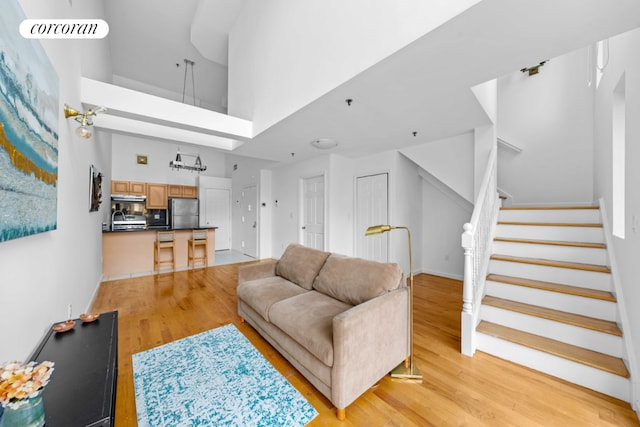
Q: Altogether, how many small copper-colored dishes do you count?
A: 2